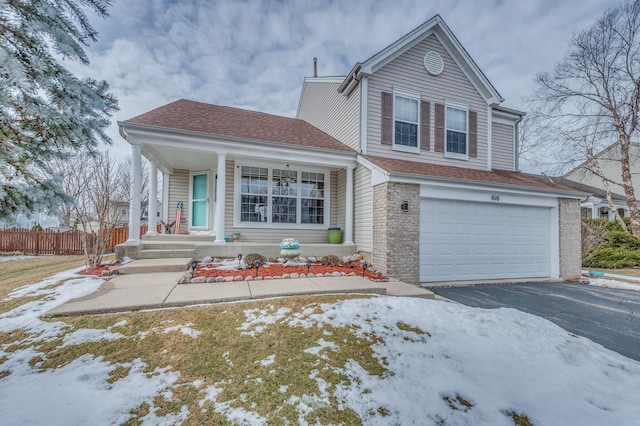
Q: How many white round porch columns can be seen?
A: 4